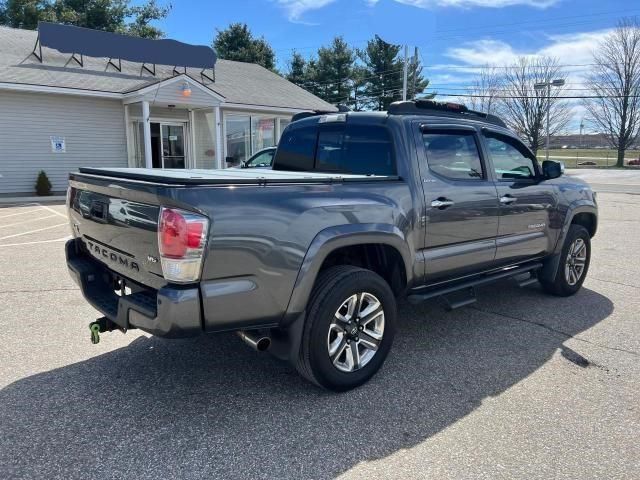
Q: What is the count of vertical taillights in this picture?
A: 1